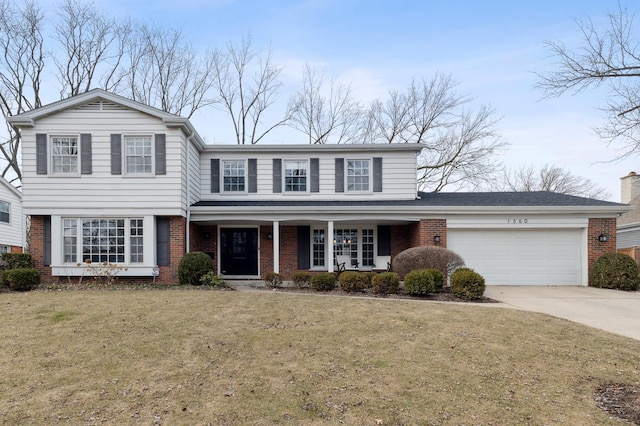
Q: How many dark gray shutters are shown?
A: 14